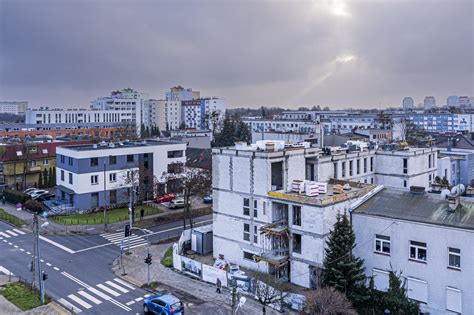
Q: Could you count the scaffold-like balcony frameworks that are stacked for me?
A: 2